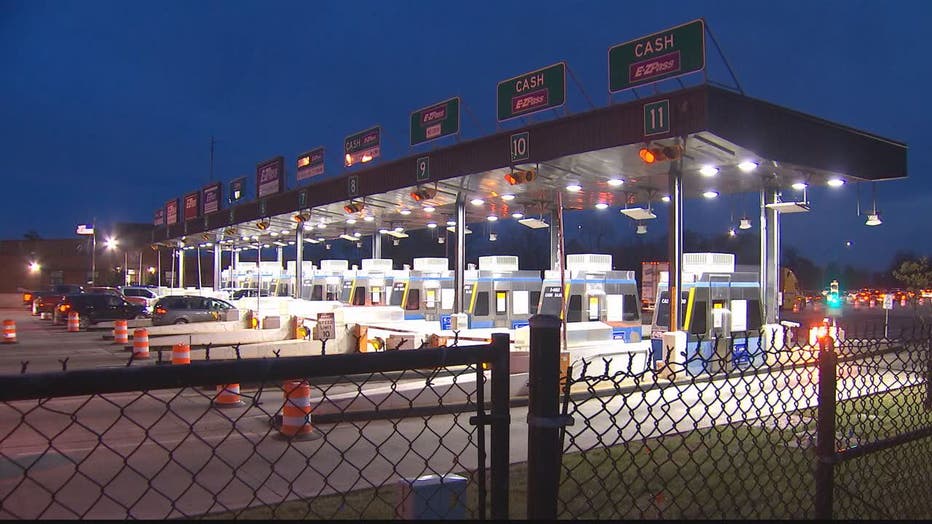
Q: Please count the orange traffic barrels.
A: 7